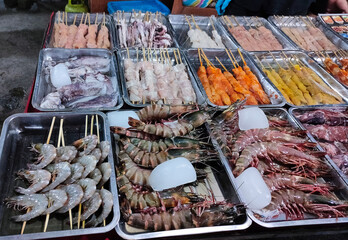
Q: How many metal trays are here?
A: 14